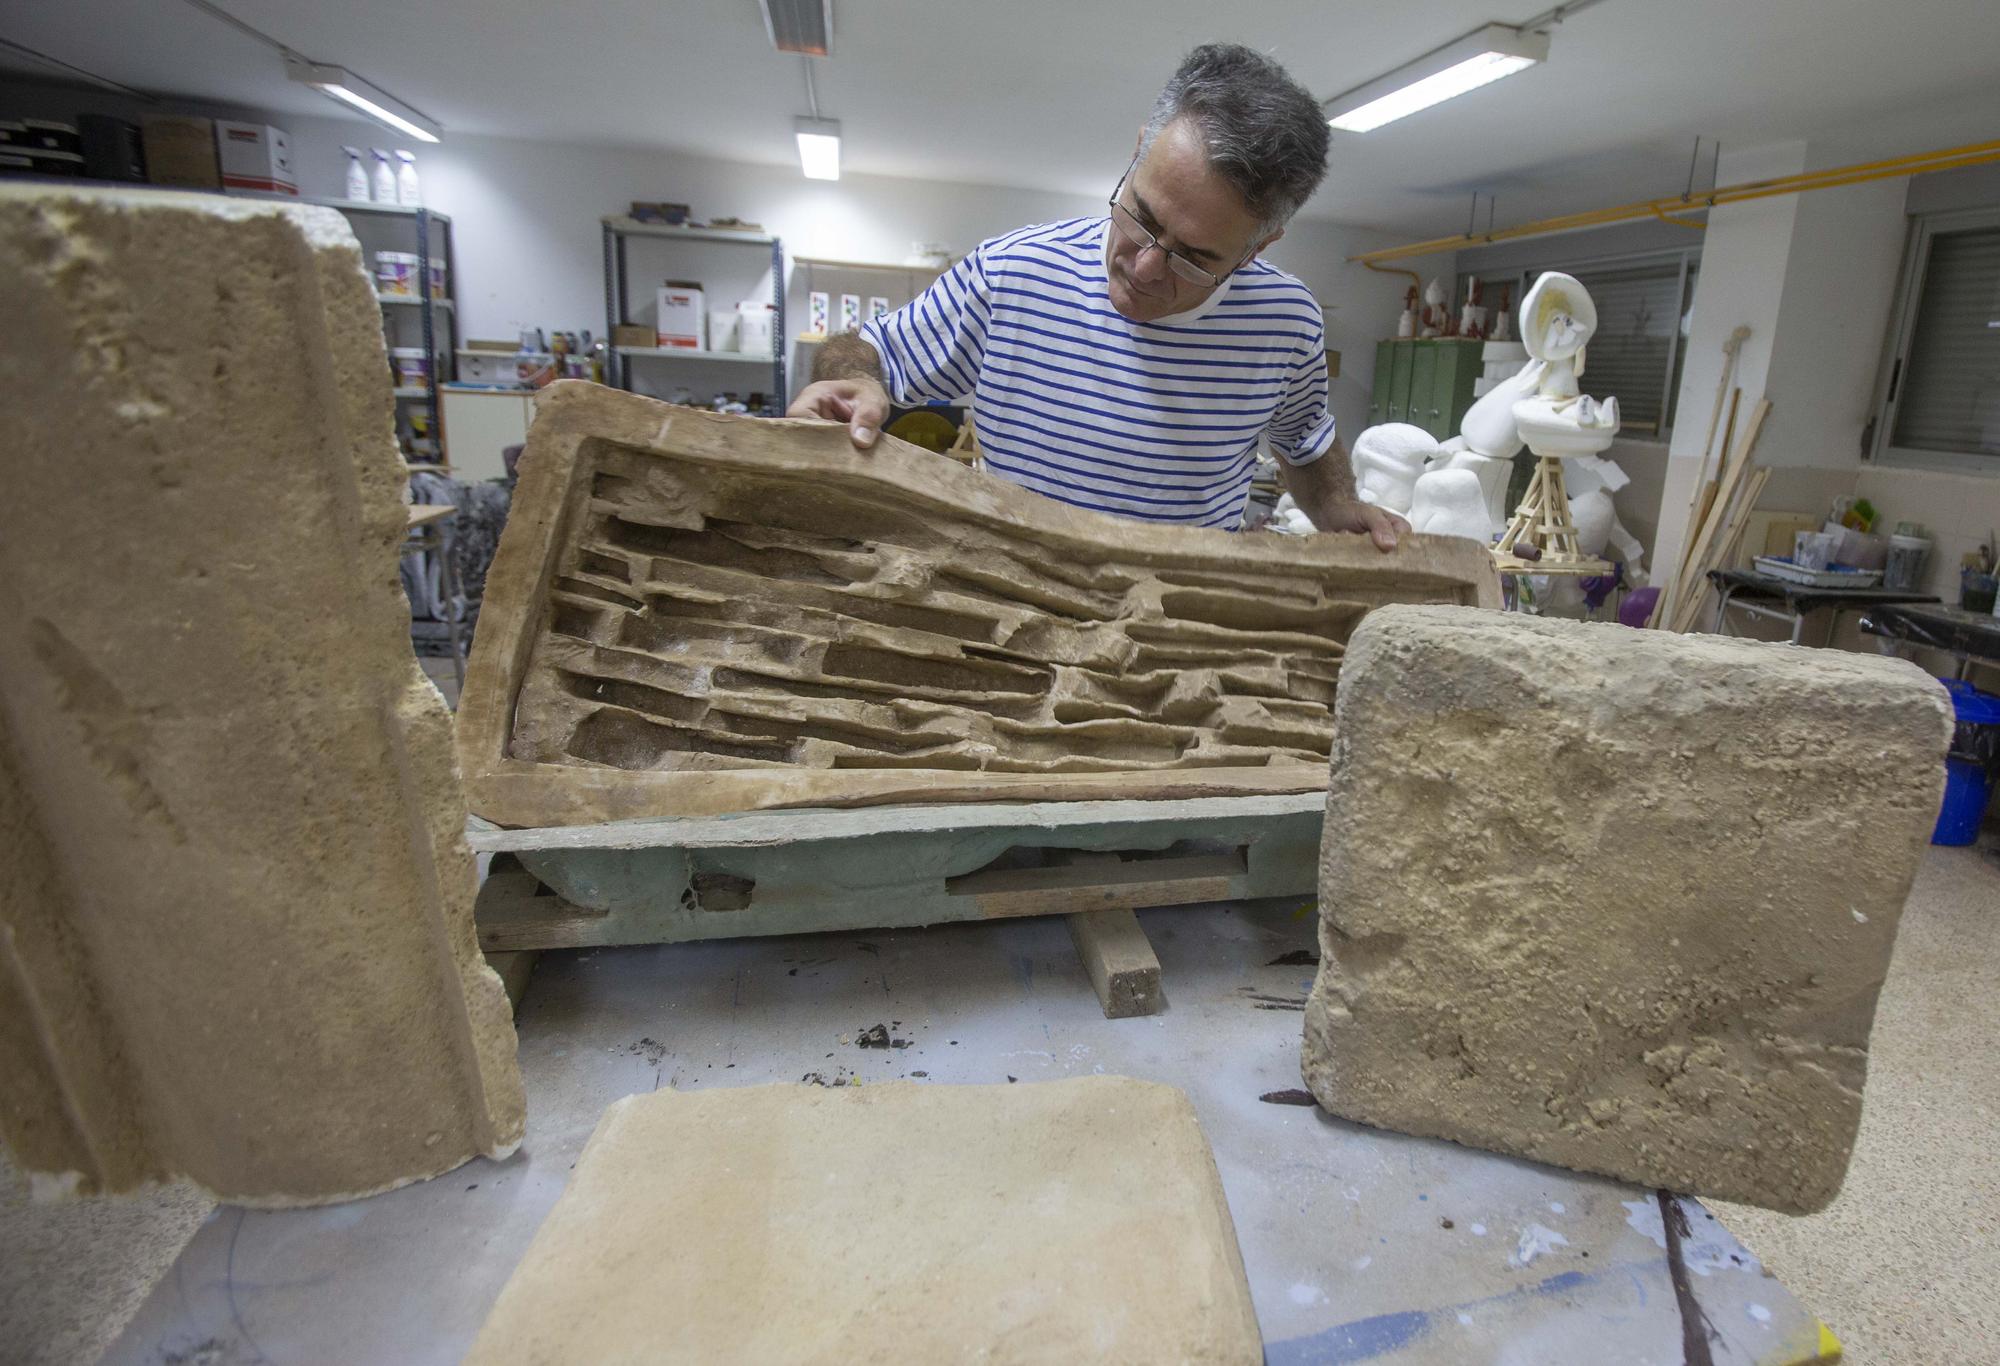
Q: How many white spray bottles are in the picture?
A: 3